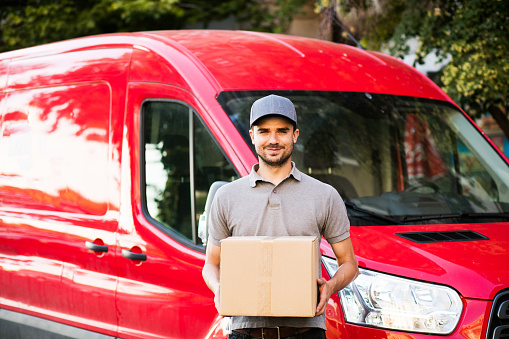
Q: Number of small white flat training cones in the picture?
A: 0